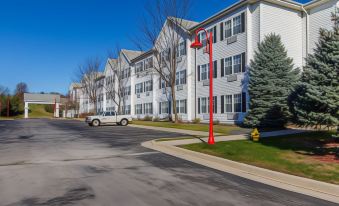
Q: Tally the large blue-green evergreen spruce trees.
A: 2